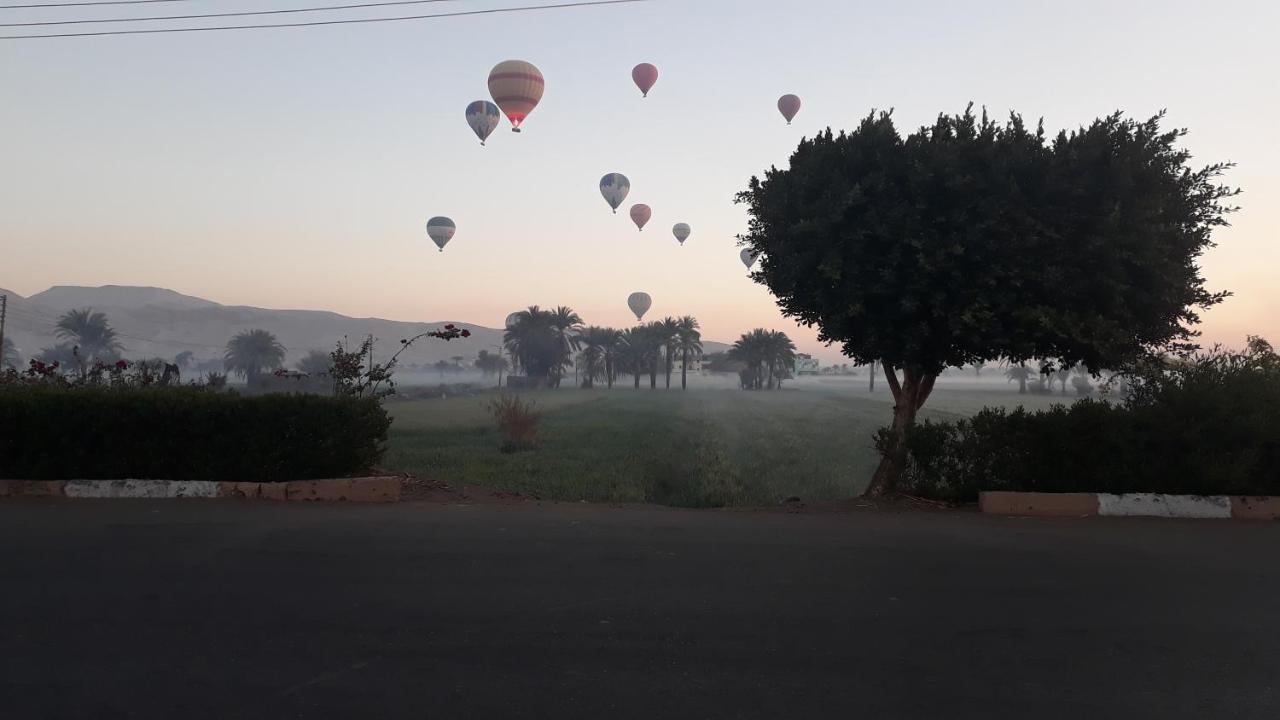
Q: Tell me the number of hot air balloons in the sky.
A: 11